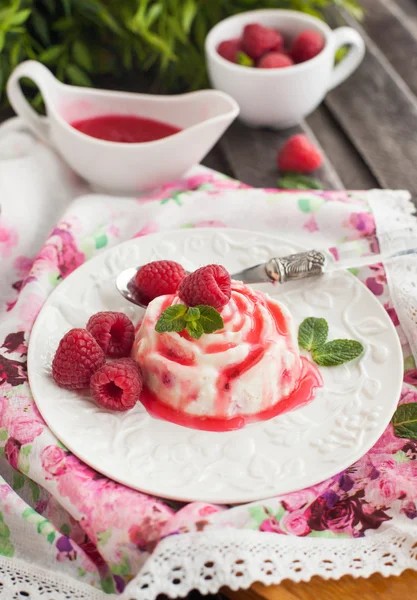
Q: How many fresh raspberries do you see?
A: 10